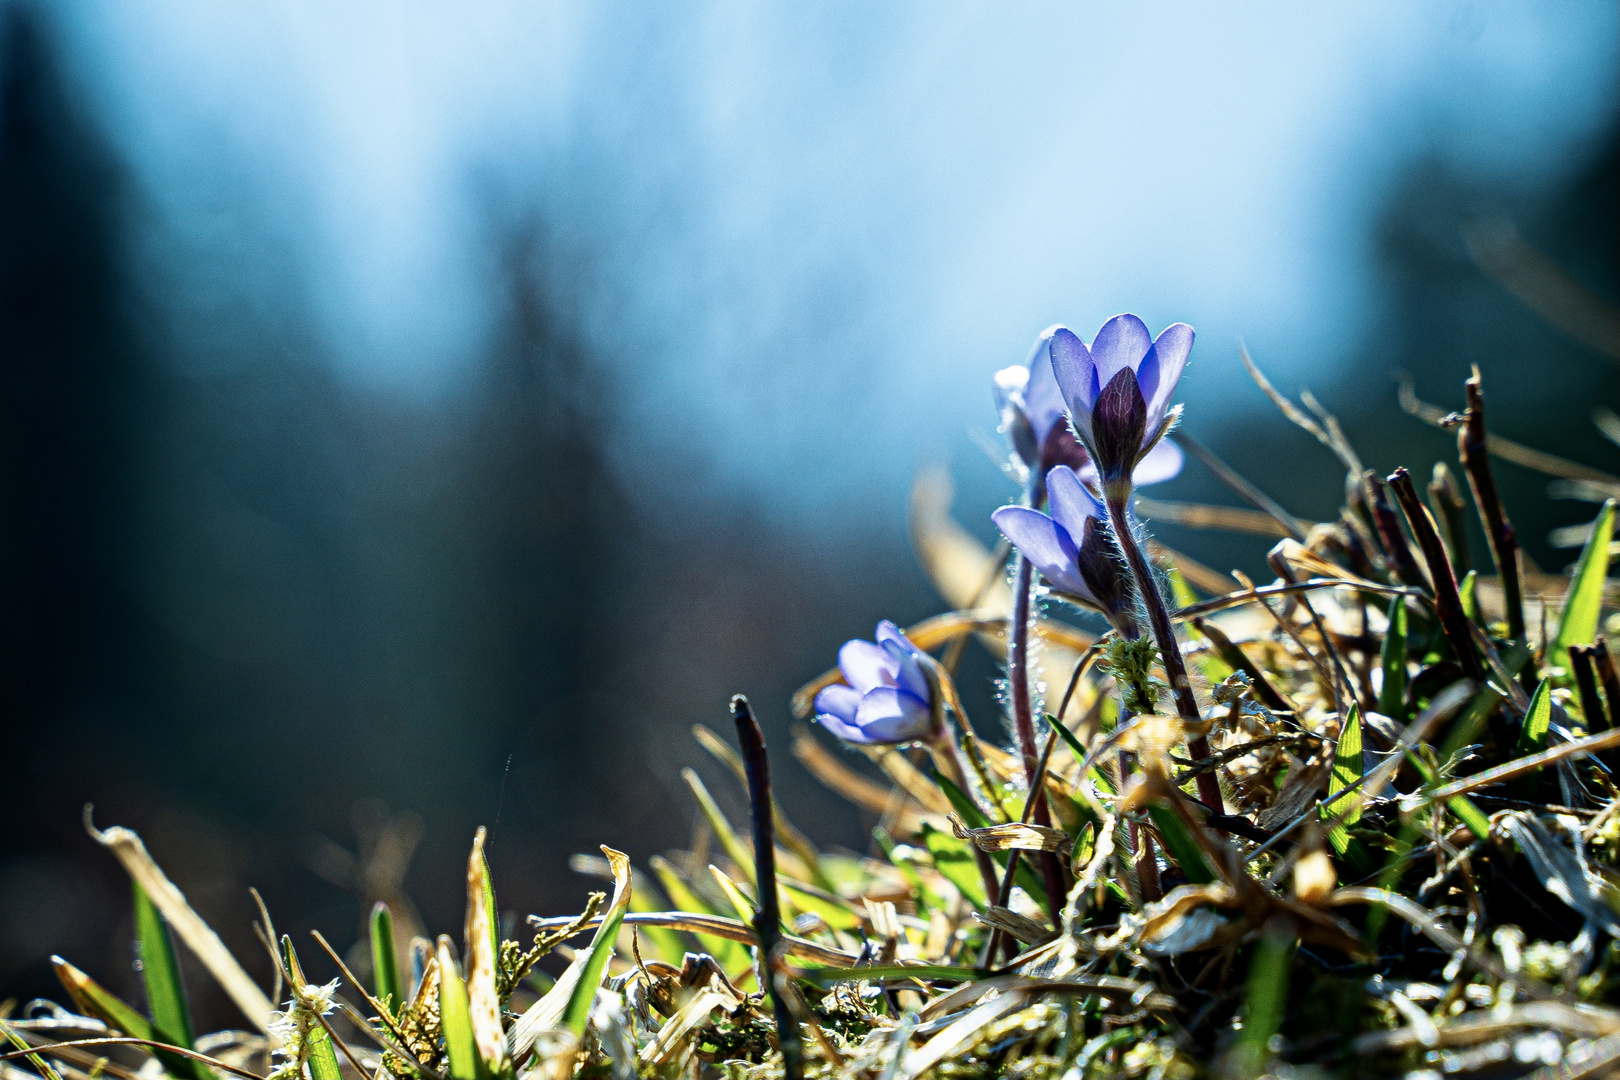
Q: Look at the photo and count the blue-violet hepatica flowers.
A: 4